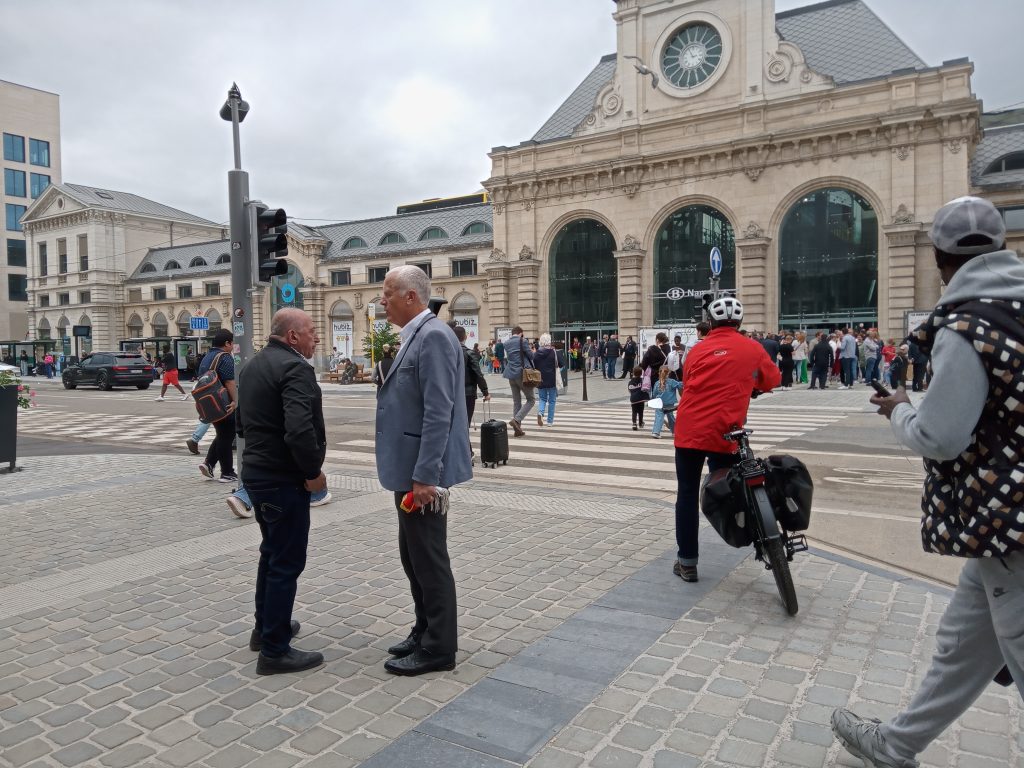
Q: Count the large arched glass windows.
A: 3